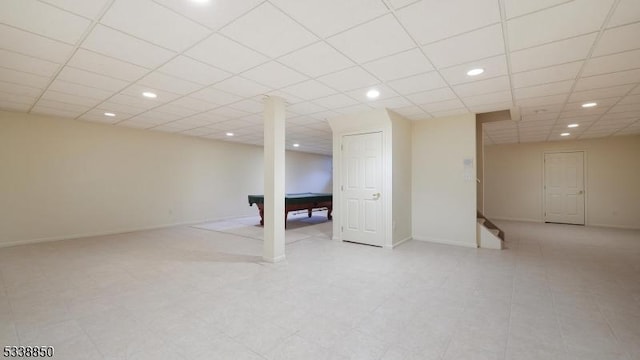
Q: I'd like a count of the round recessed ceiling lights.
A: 10